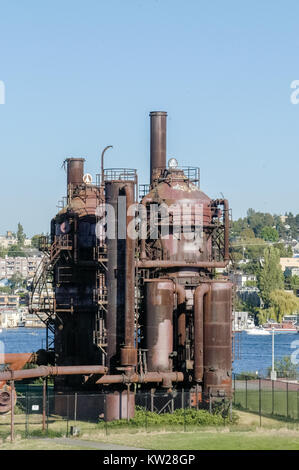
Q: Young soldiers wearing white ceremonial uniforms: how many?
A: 0